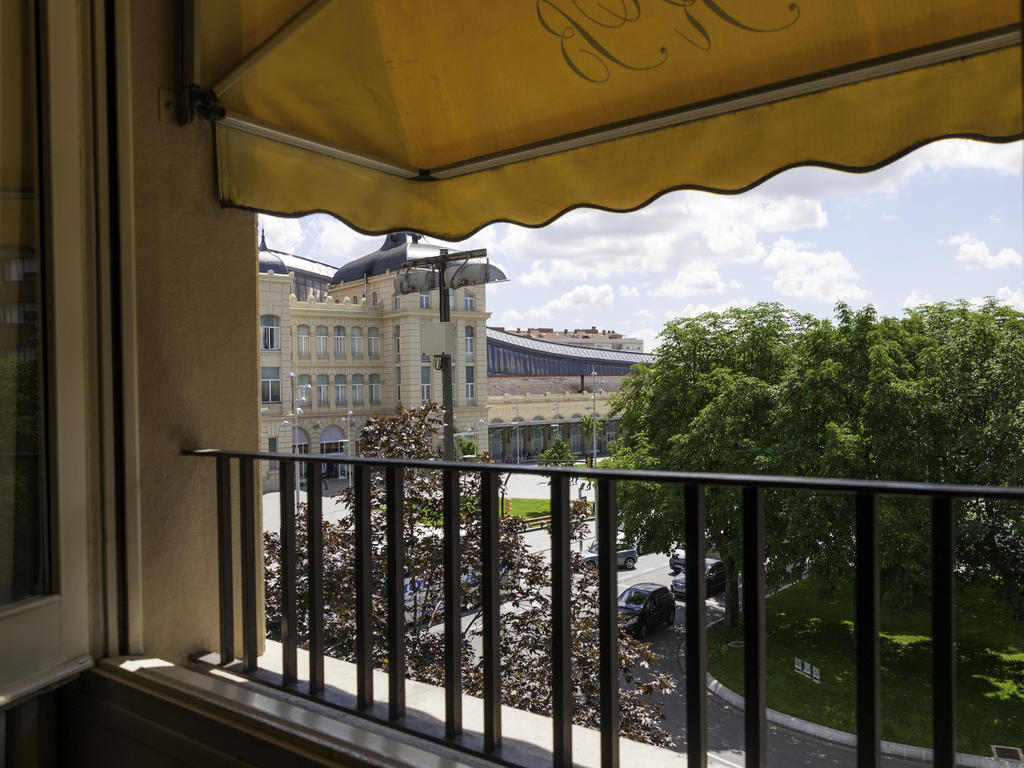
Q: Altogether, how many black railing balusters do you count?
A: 14